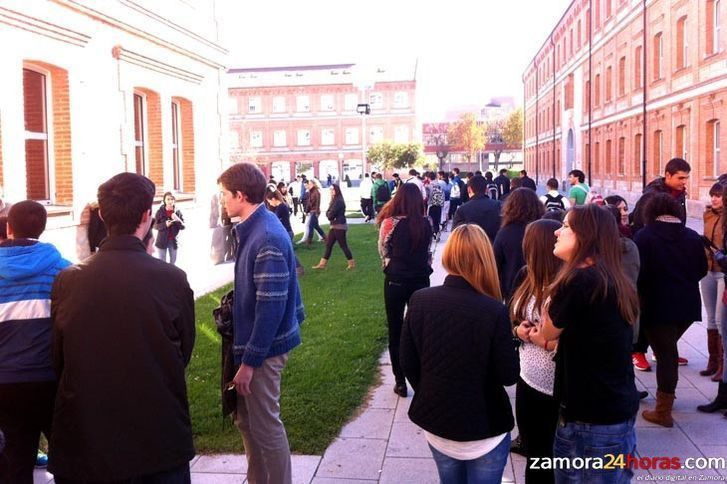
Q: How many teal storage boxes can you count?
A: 0